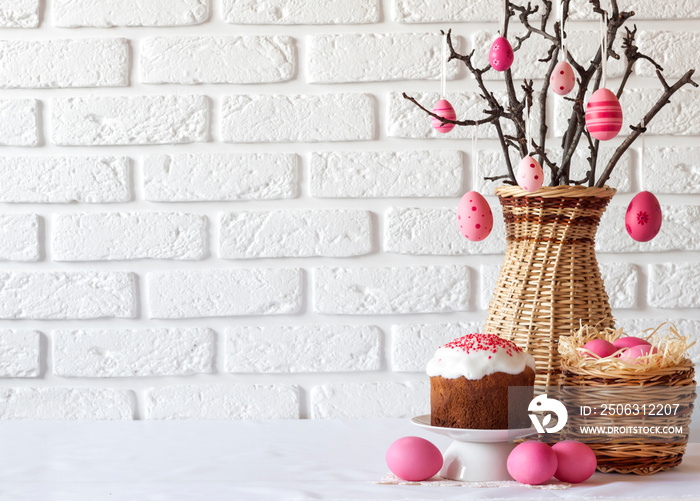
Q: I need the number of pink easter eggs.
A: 13